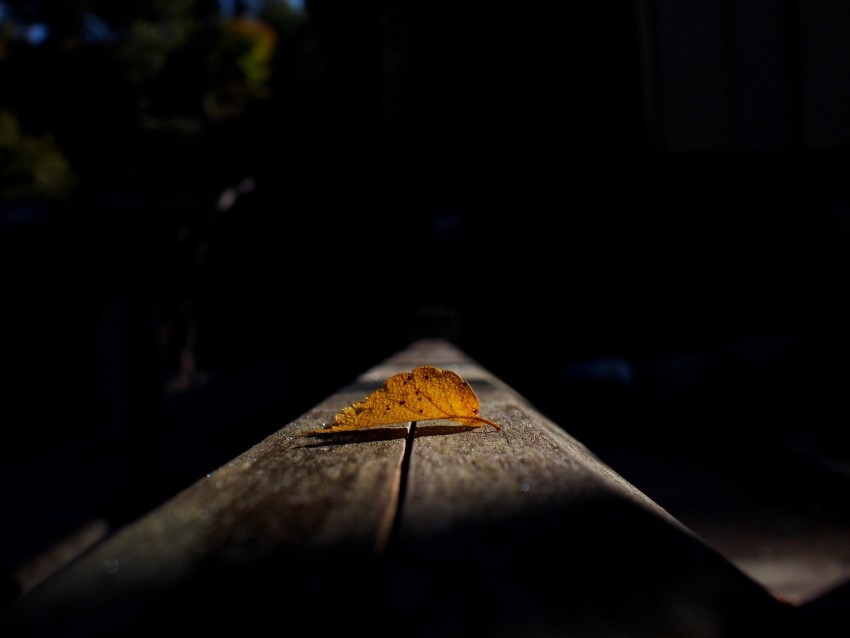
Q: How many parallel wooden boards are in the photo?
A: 2